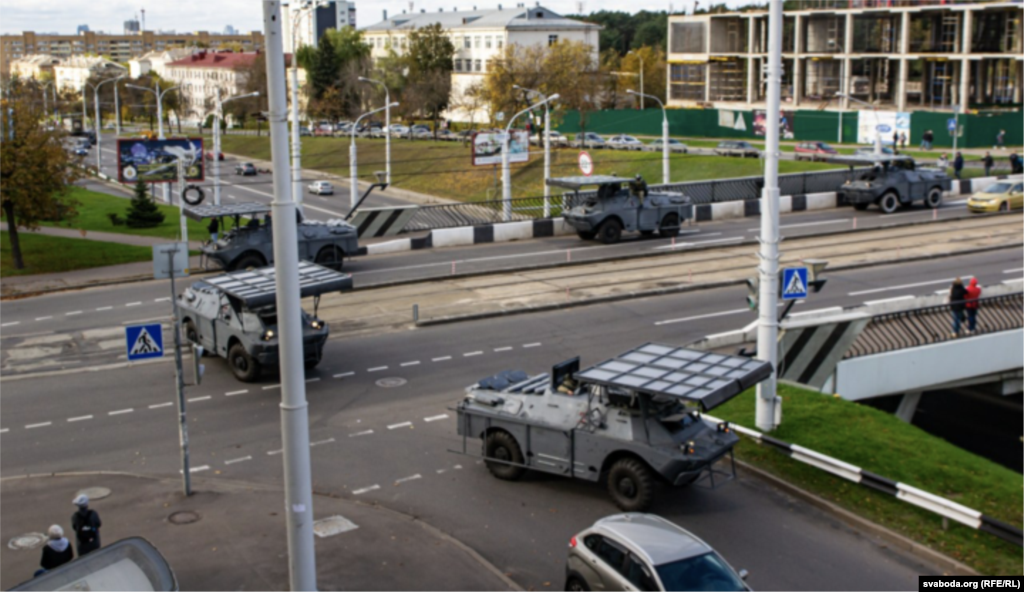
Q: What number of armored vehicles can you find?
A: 5